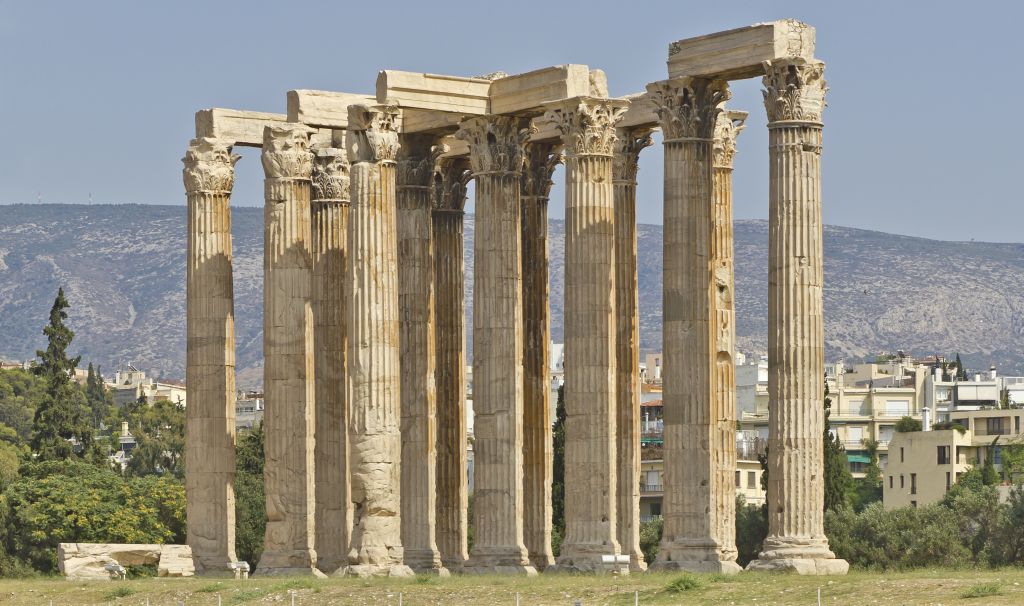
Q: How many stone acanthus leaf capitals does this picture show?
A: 13